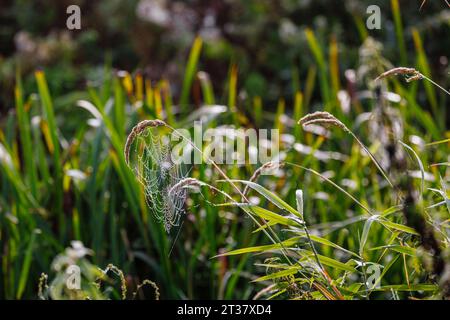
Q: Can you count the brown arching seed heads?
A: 5